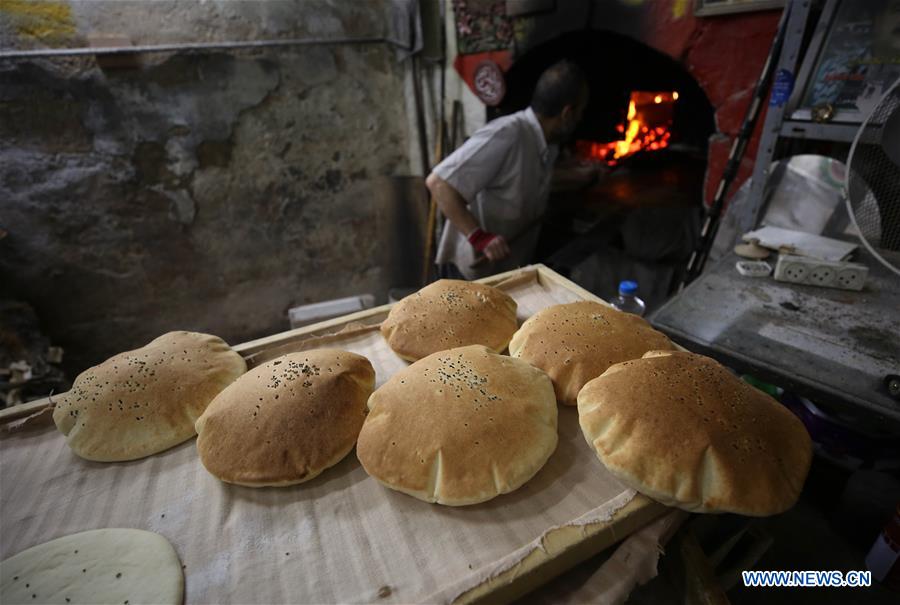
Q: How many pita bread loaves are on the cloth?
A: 6